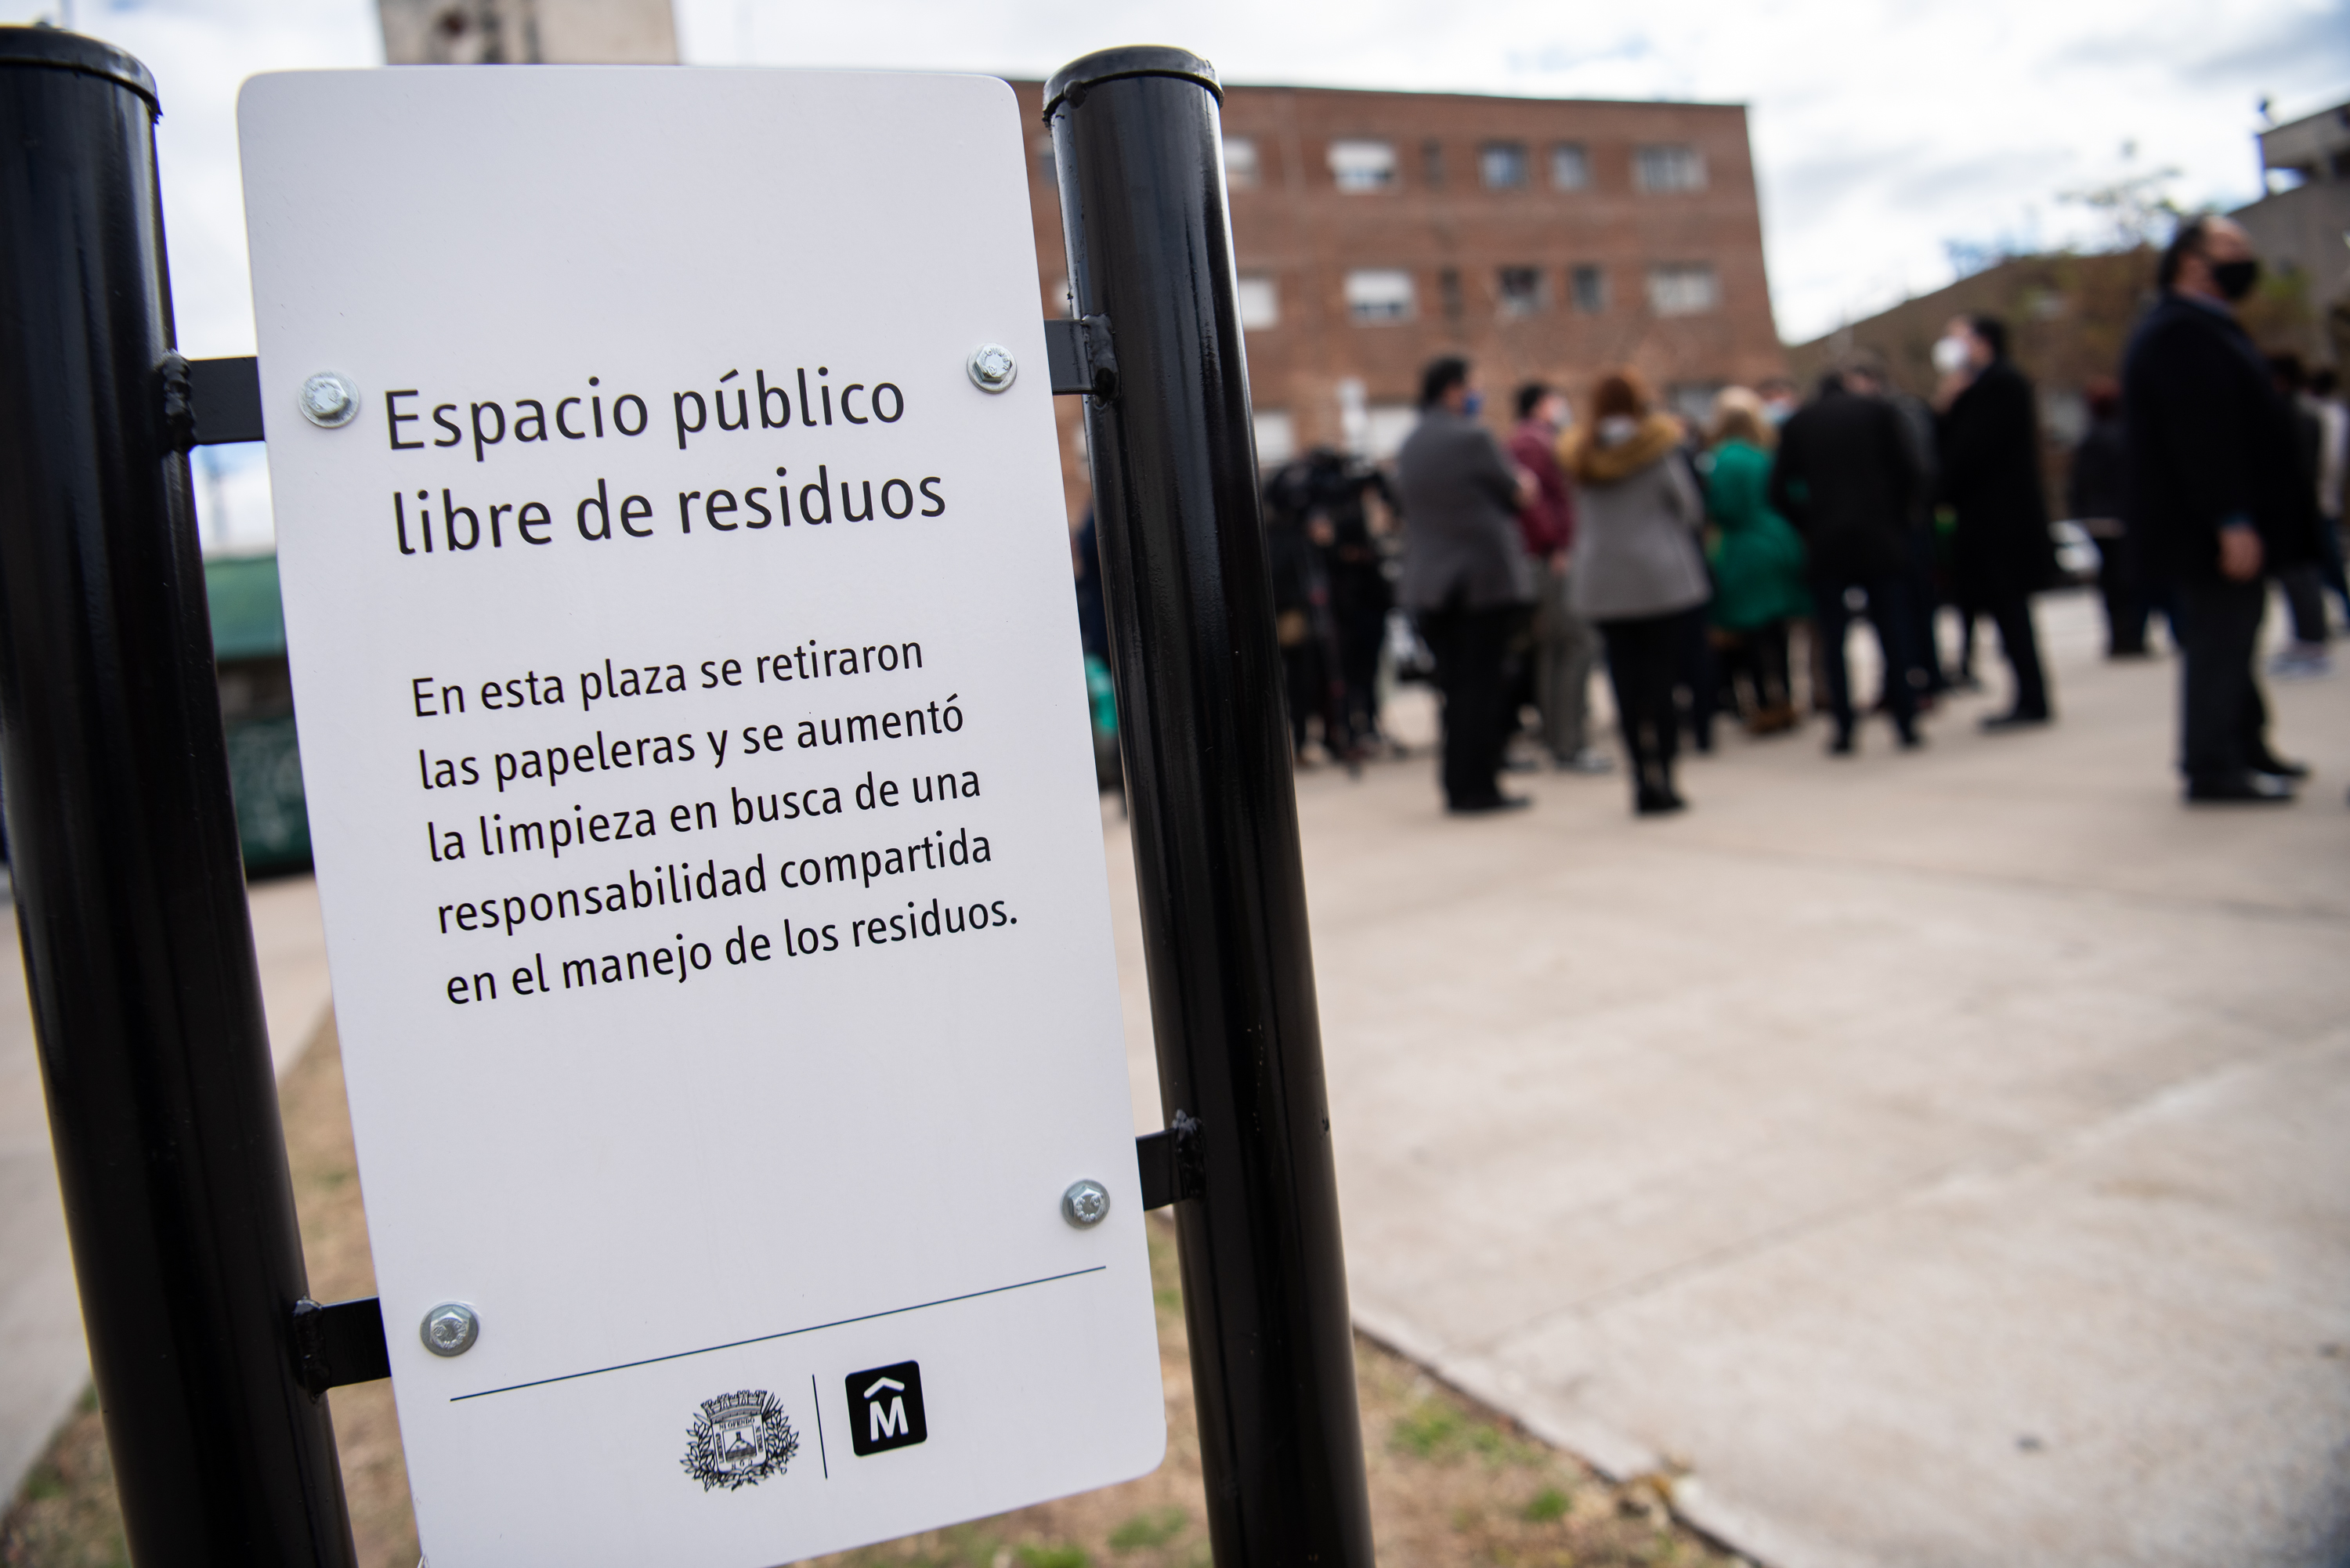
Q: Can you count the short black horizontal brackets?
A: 4